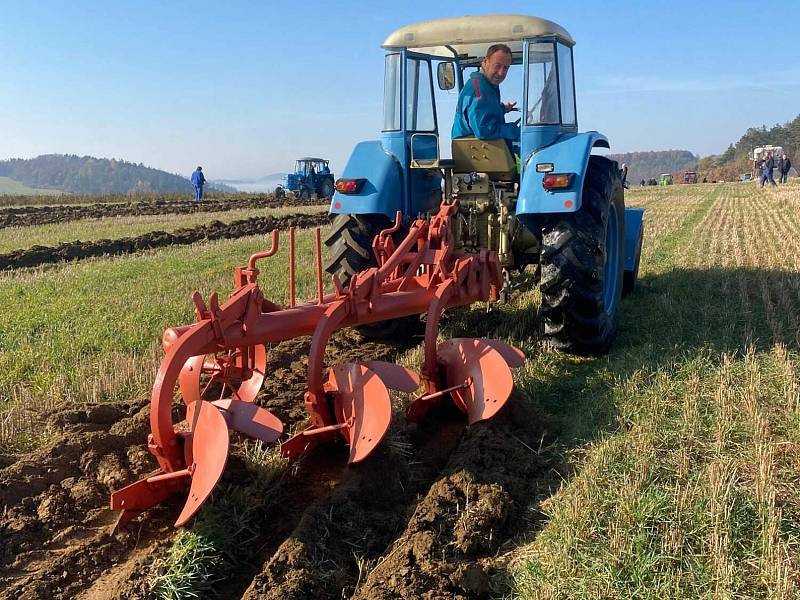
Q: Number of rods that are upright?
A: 2